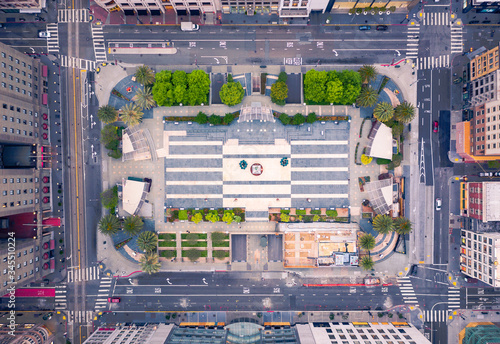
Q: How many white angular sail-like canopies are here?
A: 4